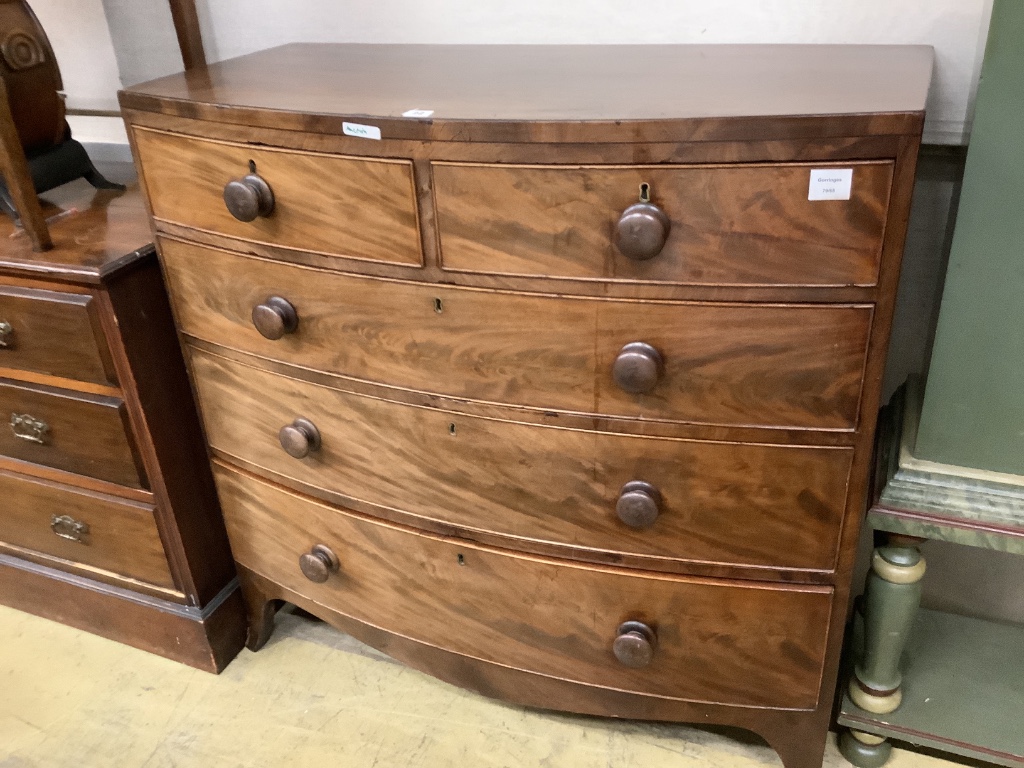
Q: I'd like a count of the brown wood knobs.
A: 8